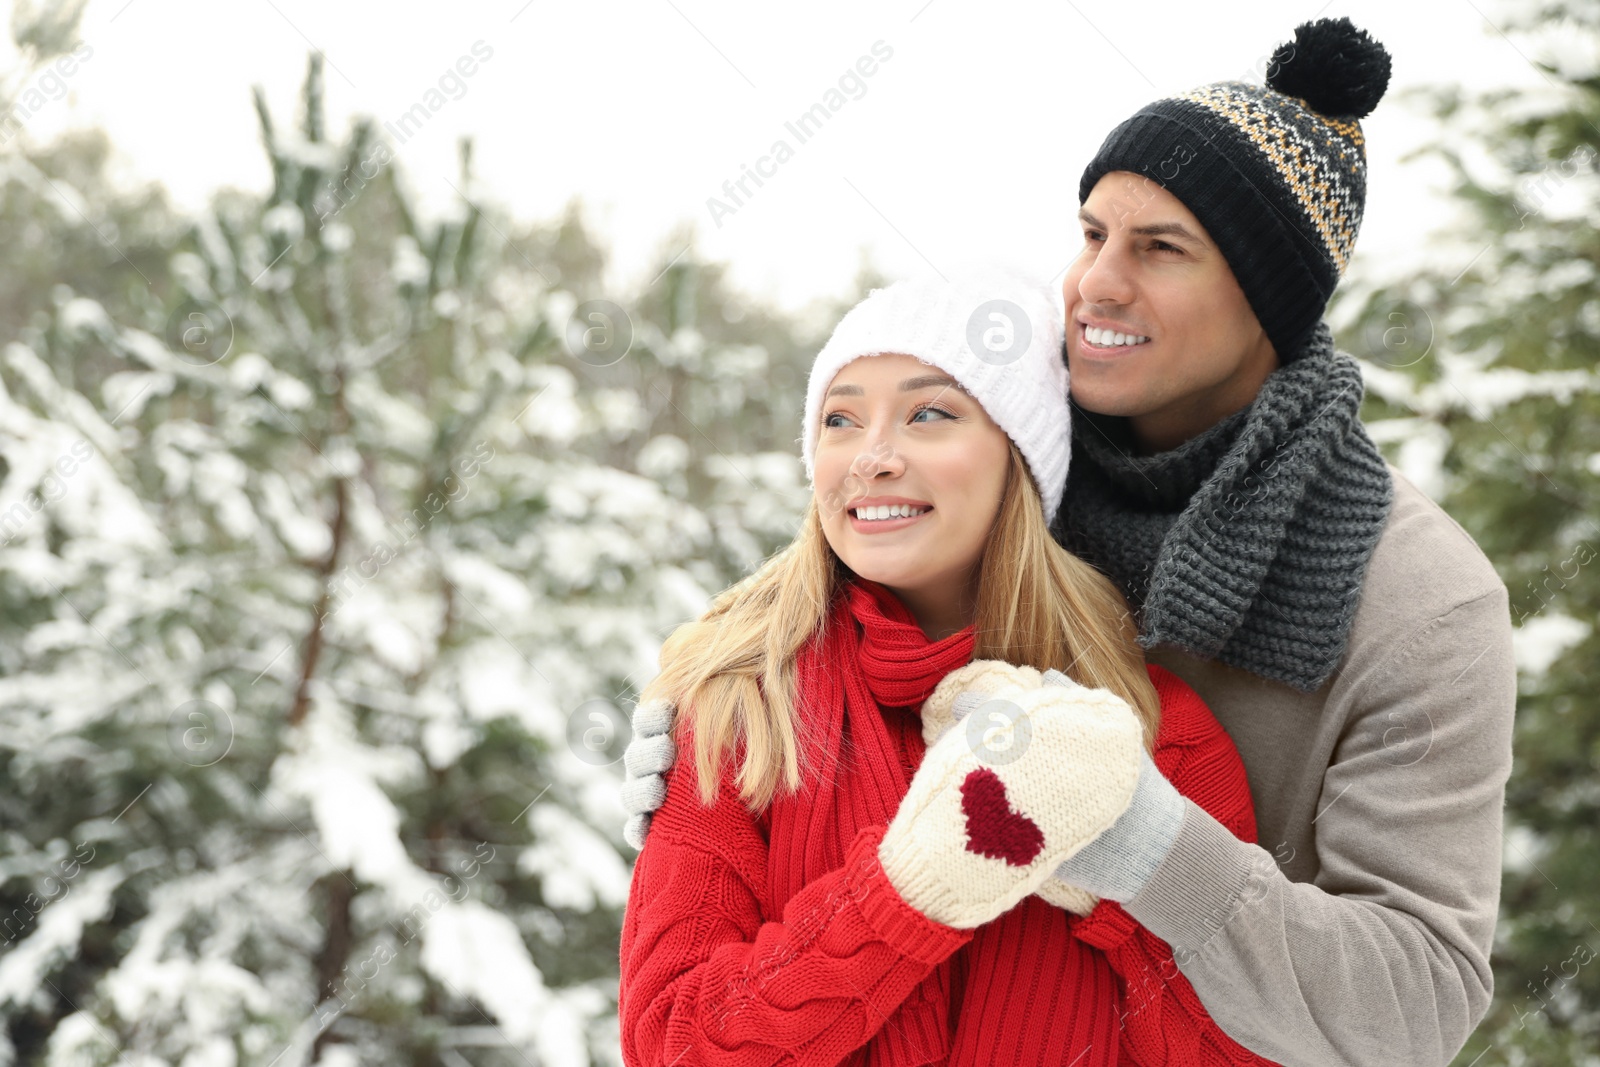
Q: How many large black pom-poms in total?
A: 1